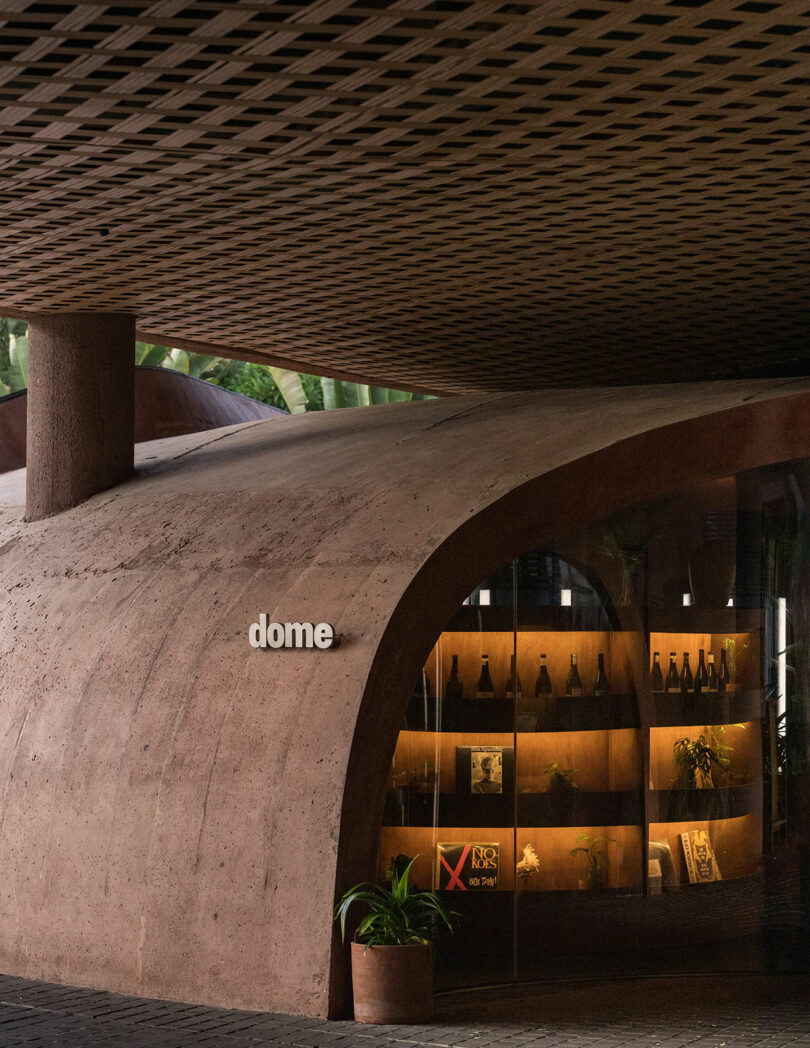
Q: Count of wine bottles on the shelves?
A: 13